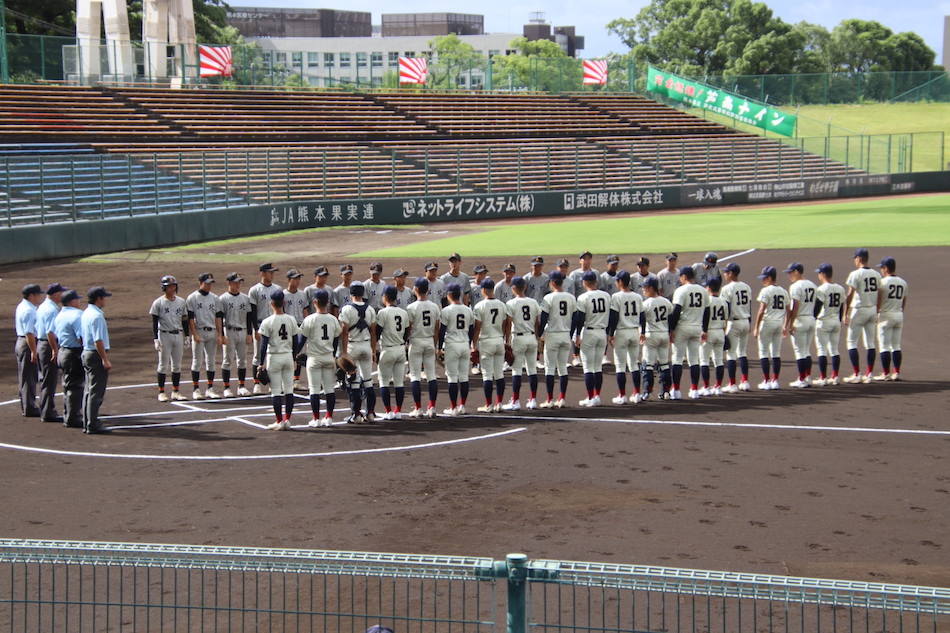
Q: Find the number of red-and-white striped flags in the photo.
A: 3